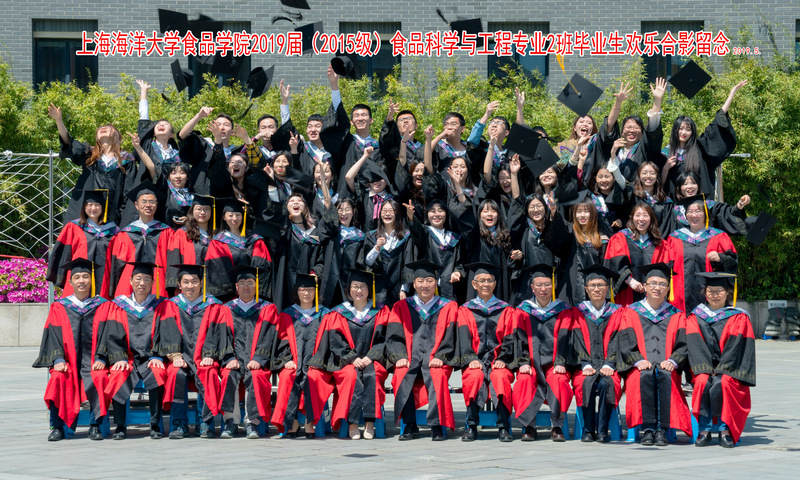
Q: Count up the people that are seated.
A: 12